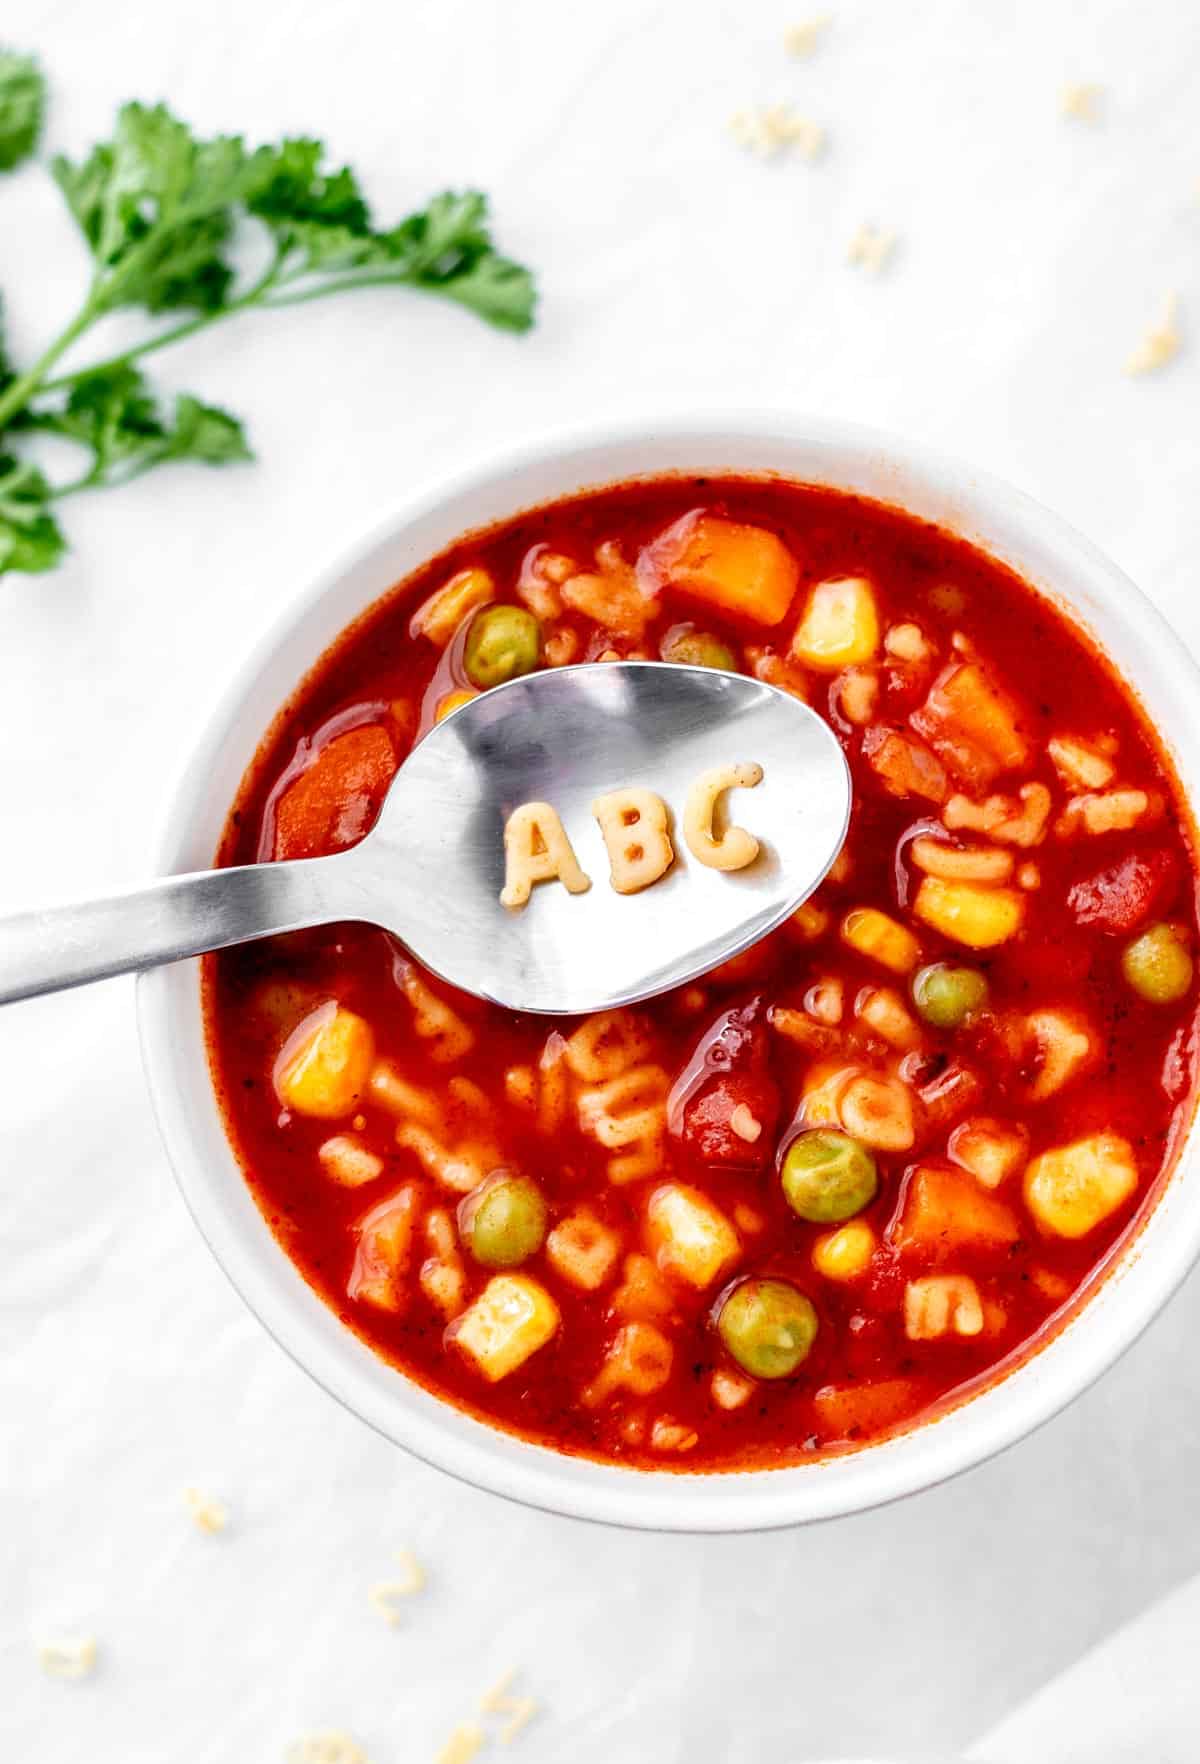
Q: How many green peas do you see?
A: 7